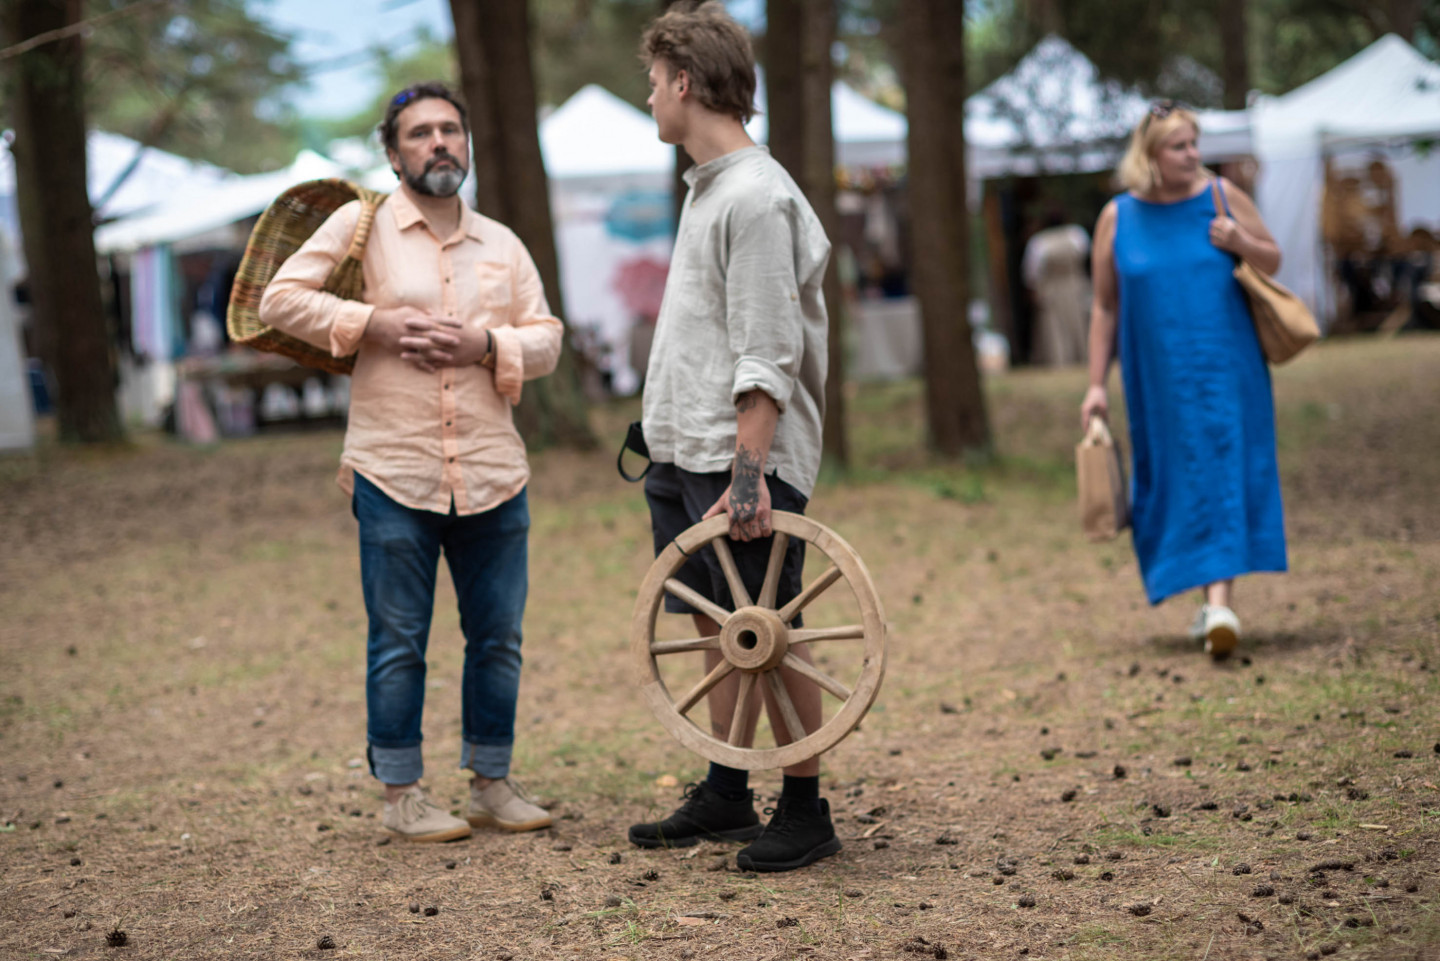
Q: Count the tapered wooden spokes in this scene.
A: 10